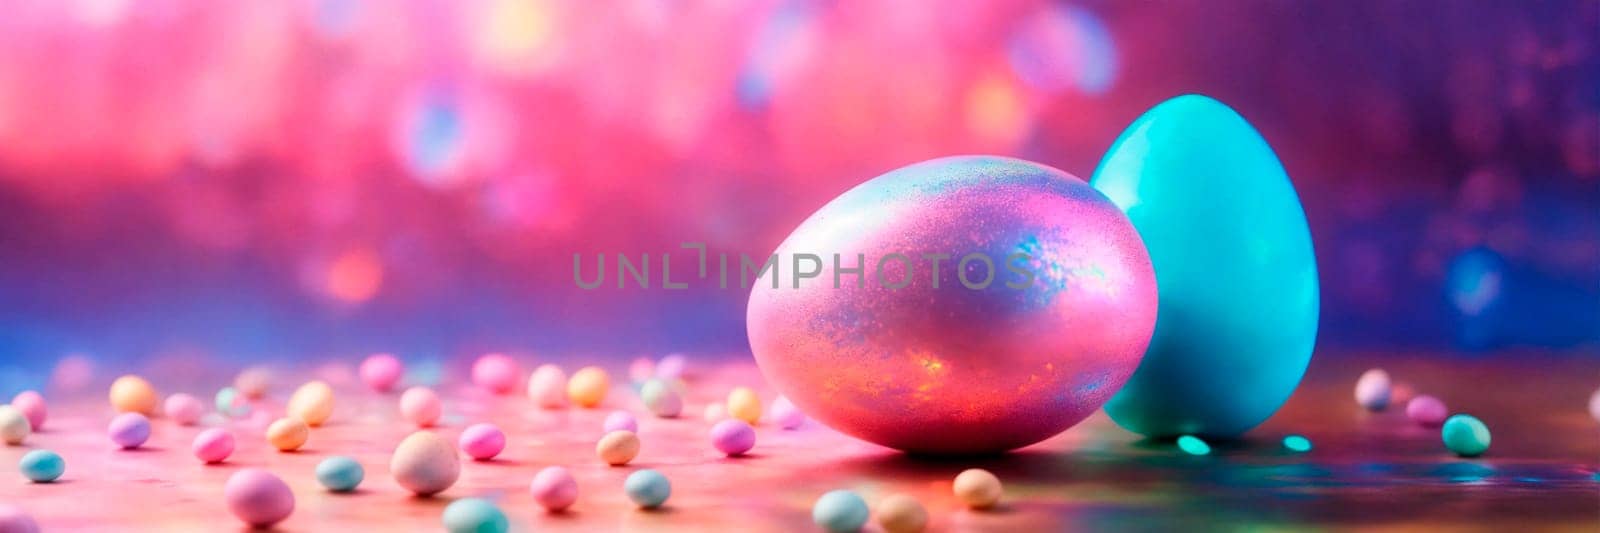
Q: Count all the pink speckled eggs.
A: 1